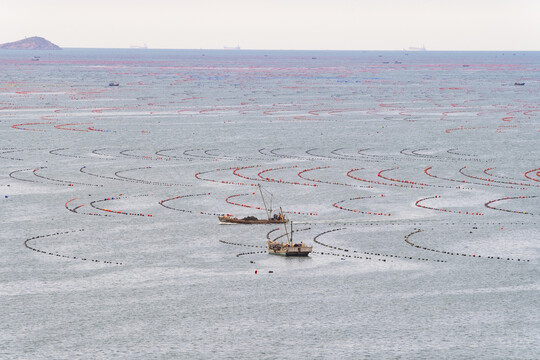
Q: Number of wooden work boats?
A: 2